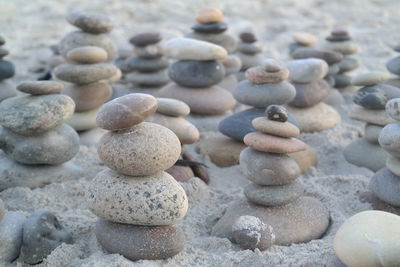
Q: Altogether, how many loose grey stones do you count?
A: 3